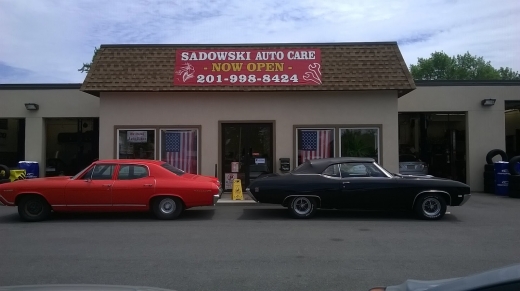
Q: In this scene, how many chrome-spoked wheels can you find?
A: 2